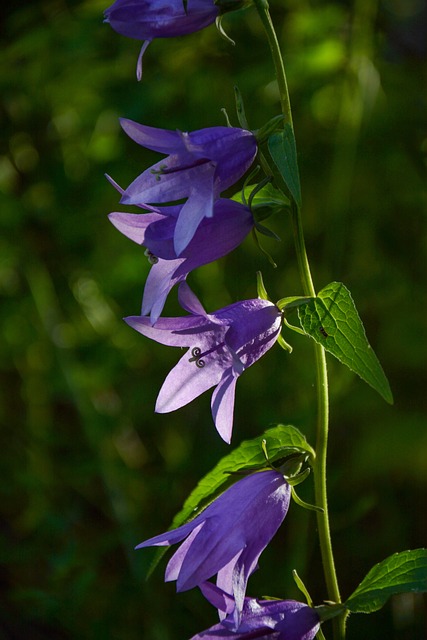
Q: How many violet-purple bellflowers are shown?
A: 6